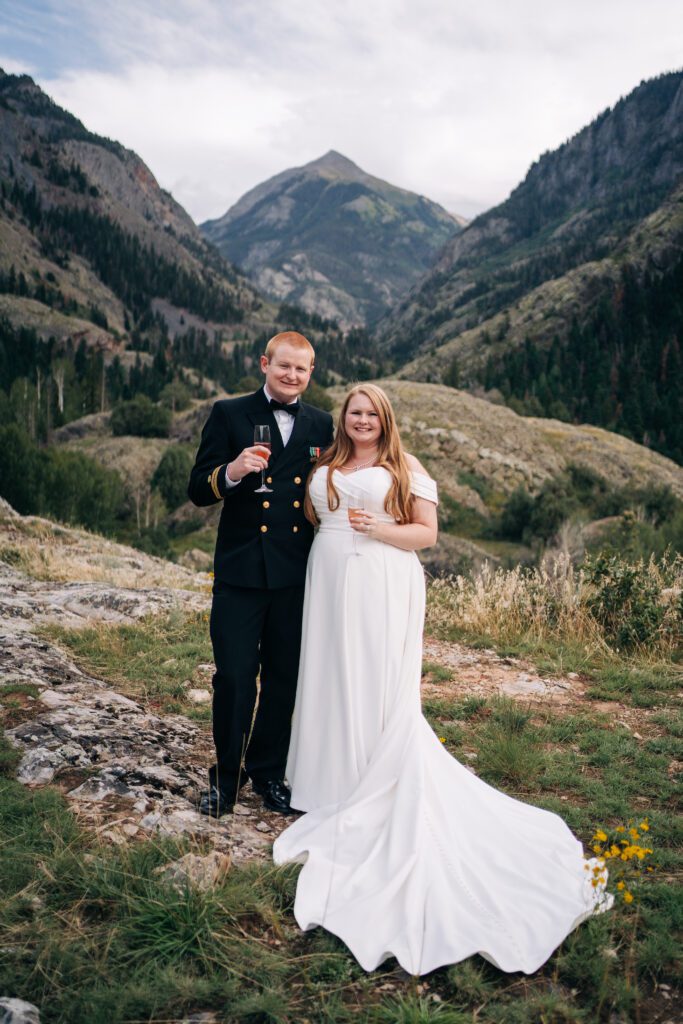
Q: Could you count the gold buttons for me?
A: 6